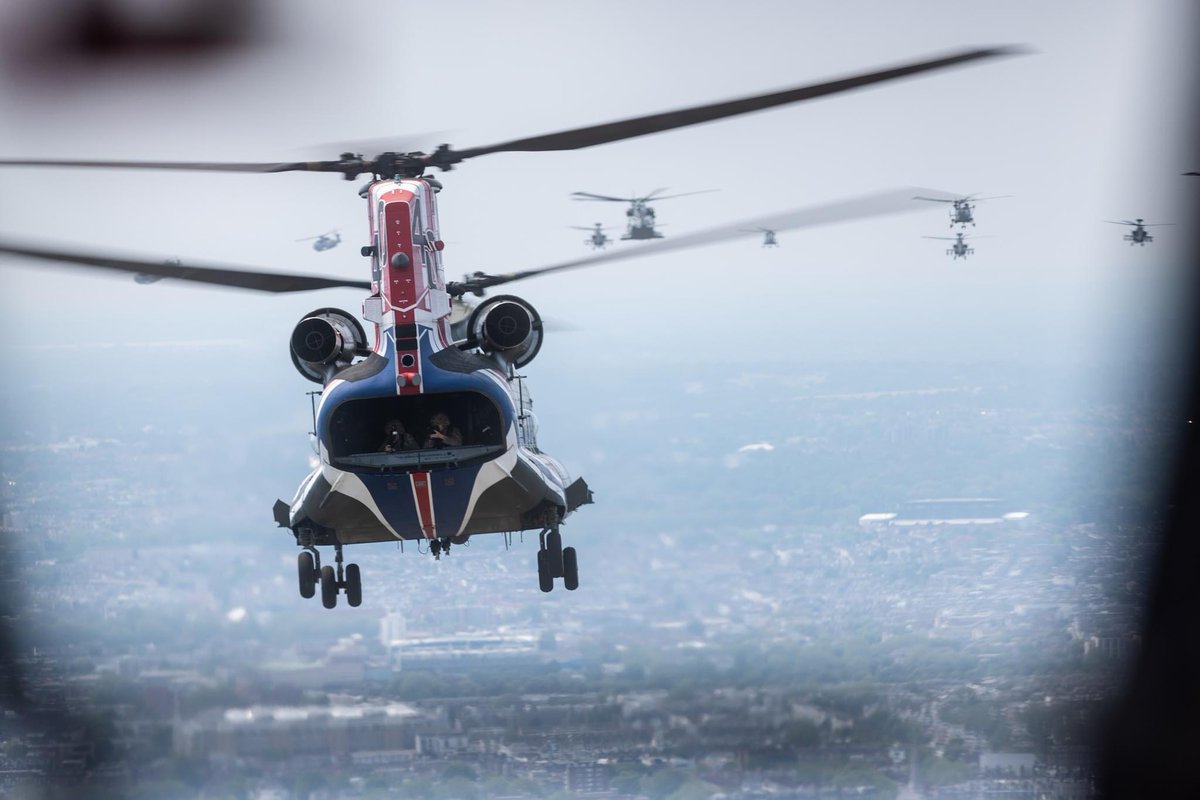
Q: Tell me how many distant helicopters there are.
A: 8